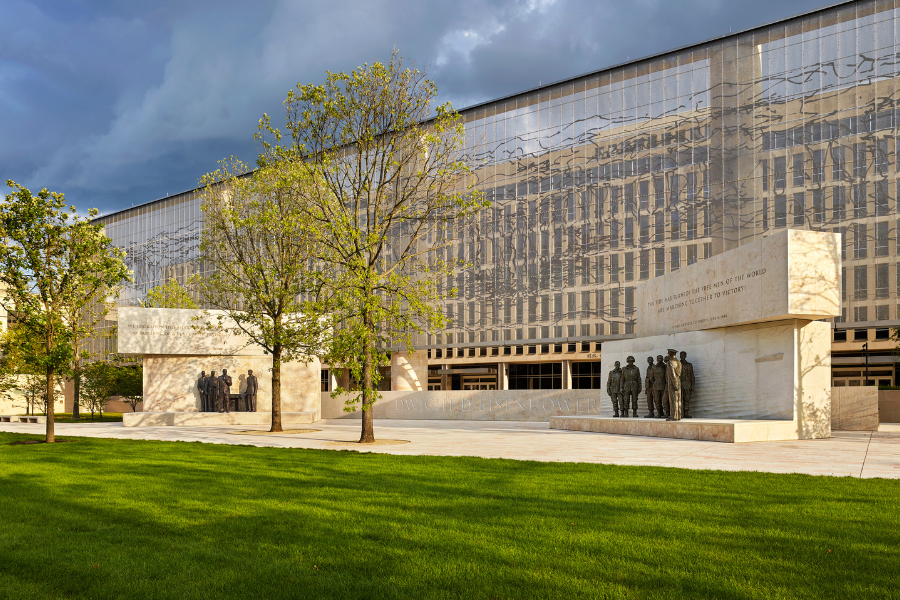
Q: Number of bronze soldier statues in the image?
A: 7